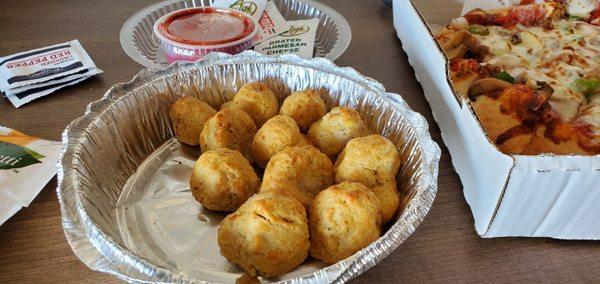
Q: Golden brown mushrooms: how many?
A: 11